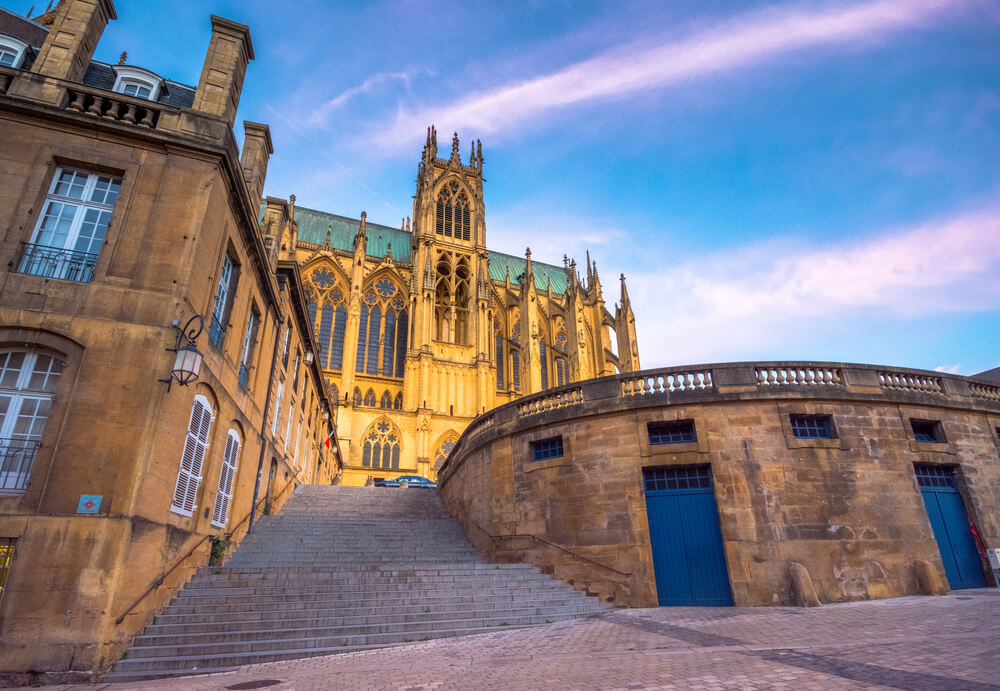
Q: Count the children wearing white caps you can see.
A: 0